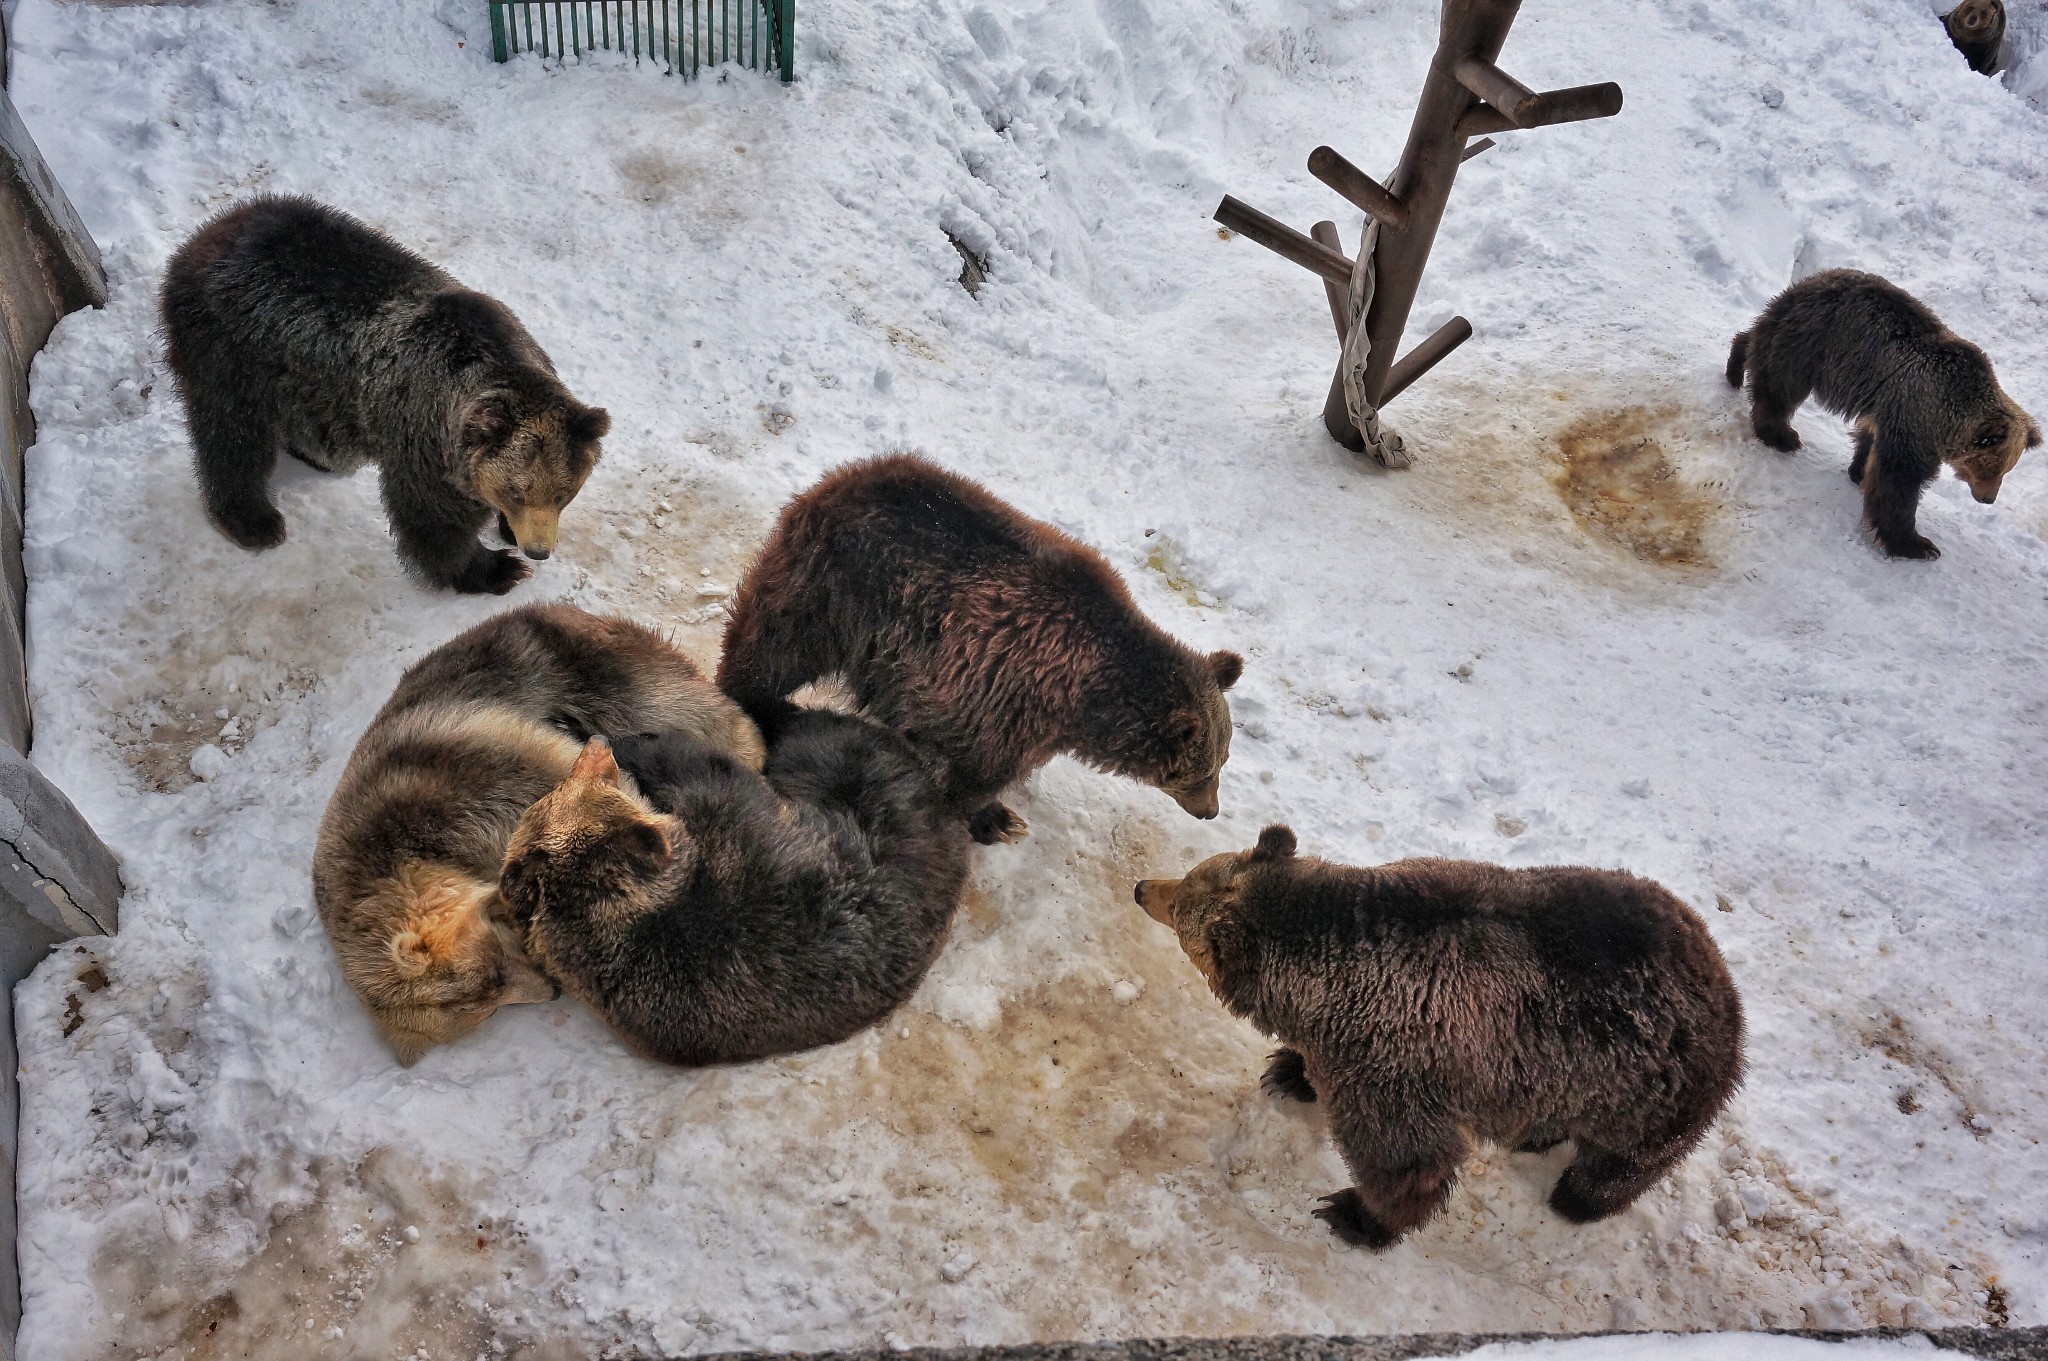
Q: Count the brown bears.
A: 6